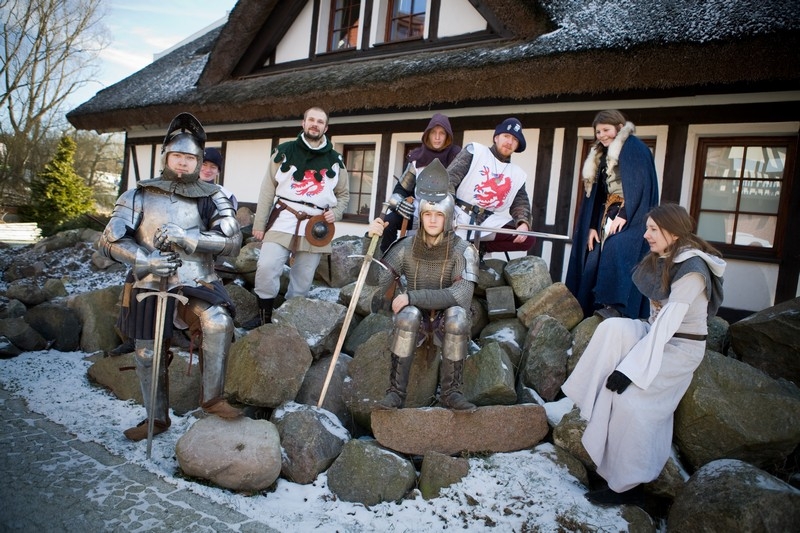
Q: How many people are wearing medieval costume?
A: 8